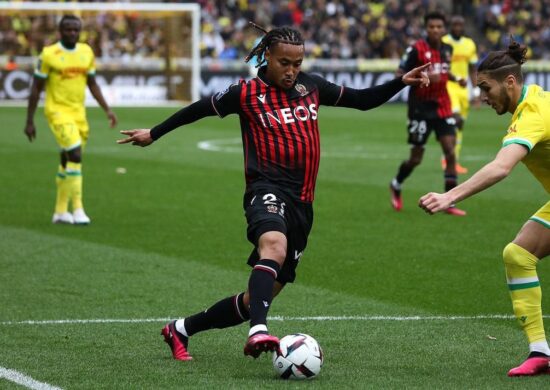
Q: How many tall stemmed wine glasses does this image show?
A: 0